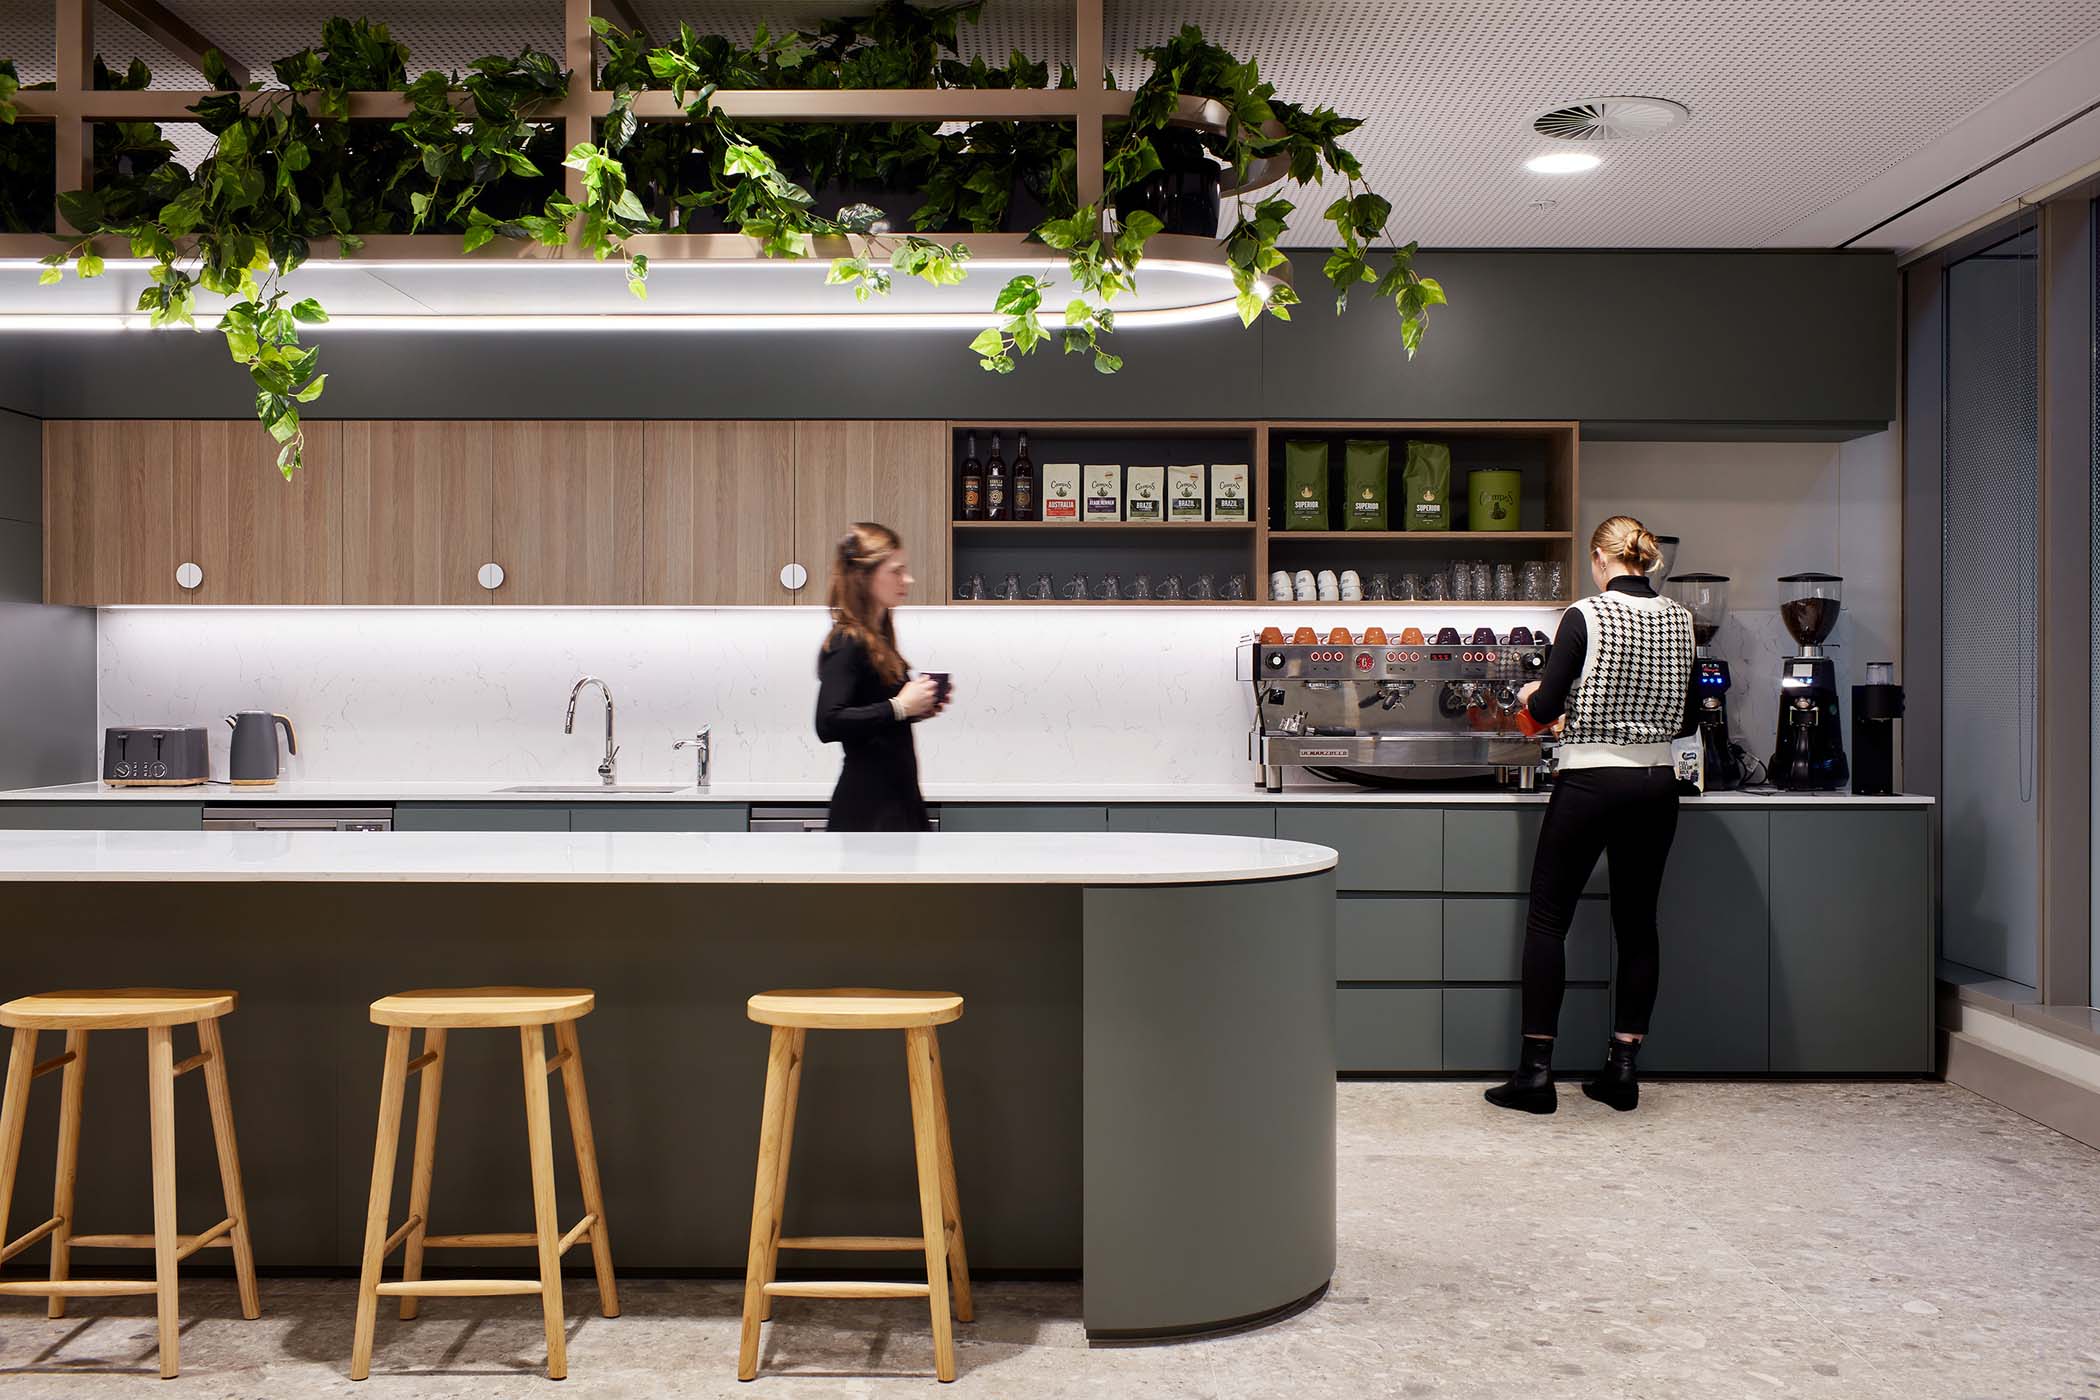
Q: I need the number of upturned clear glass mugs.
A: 12